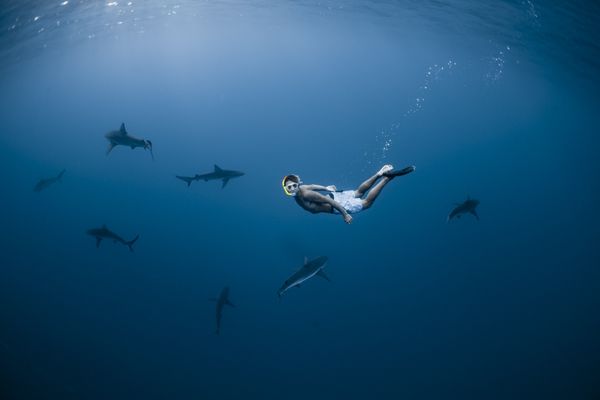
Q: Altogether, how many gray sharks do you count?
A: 7